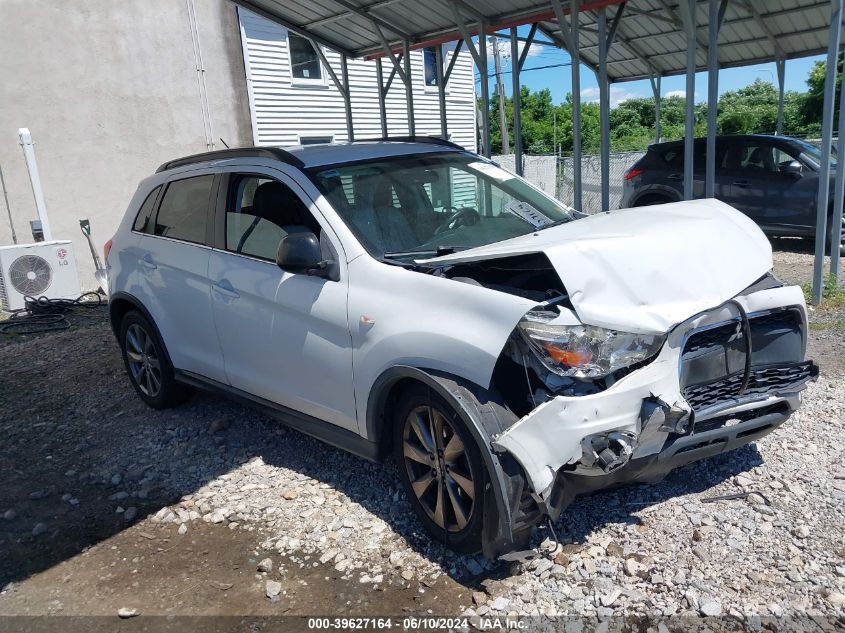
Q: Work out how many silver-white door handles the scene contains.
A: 2